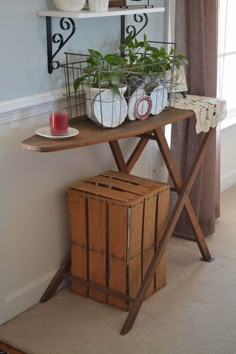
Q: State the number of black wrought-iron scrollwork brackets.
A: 2